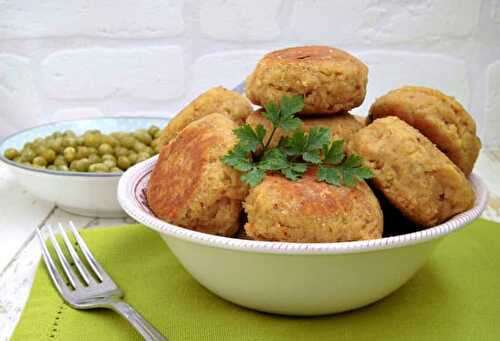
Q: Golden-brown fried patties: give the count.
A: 7